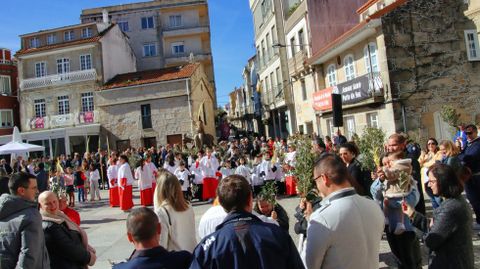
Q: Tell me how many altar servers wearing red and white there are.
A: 6